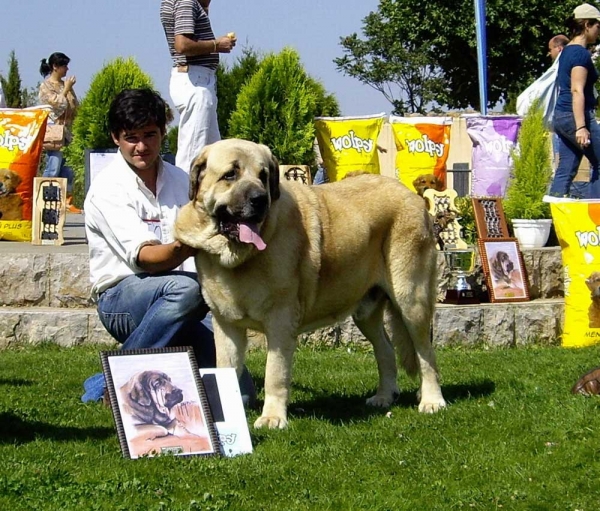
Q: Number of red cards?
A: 0